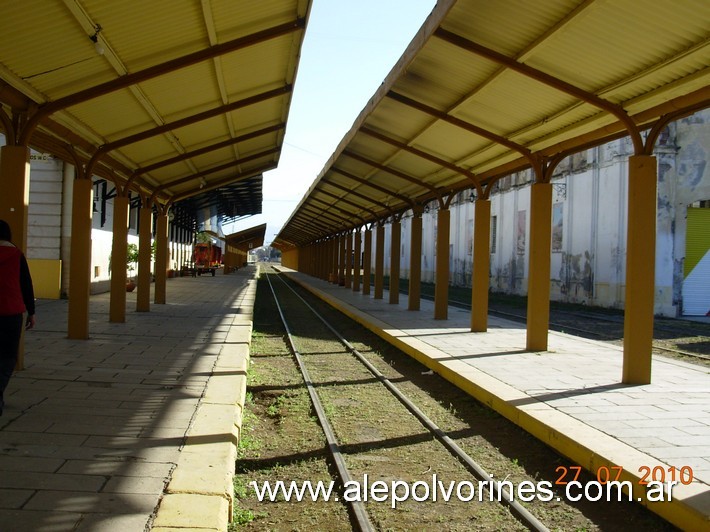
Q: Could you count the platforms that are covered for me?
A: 2